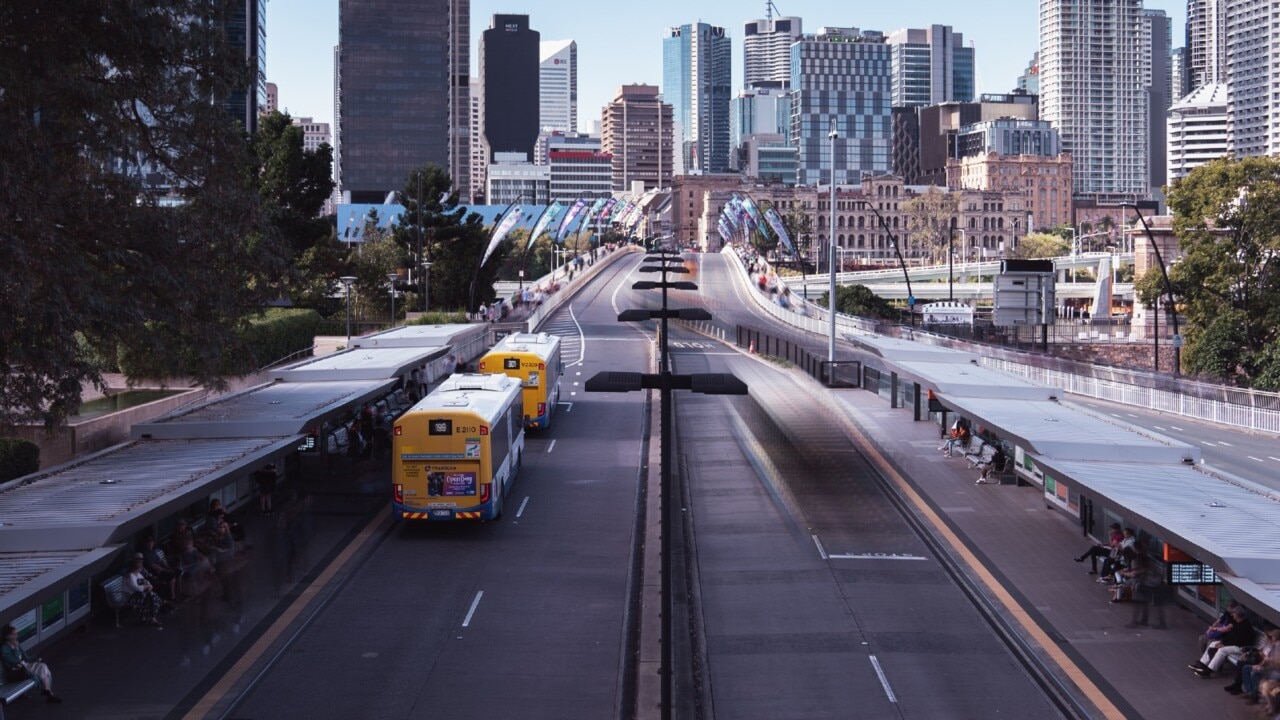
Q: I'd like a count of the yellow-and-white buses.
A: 2